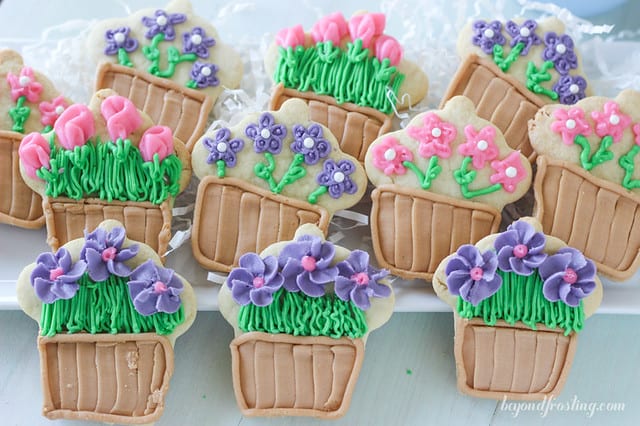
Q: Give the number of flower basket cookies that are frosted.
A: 11